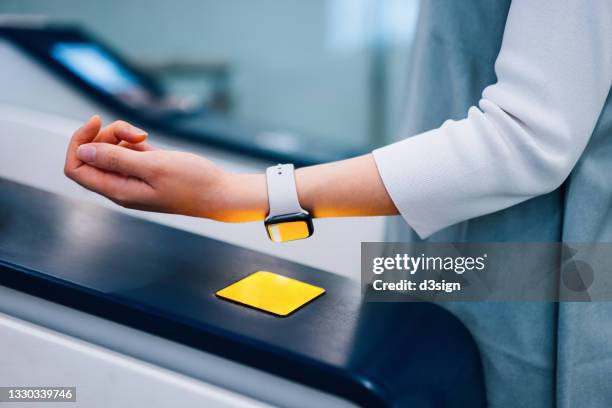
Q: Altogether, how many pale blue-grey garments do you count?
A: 1